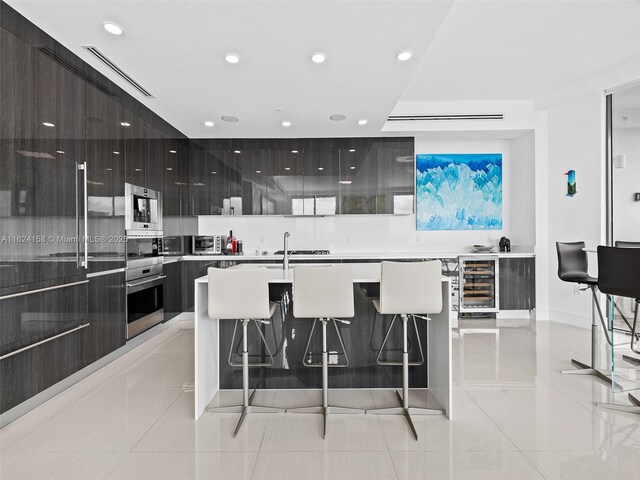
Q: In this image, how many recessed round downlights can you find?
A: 7